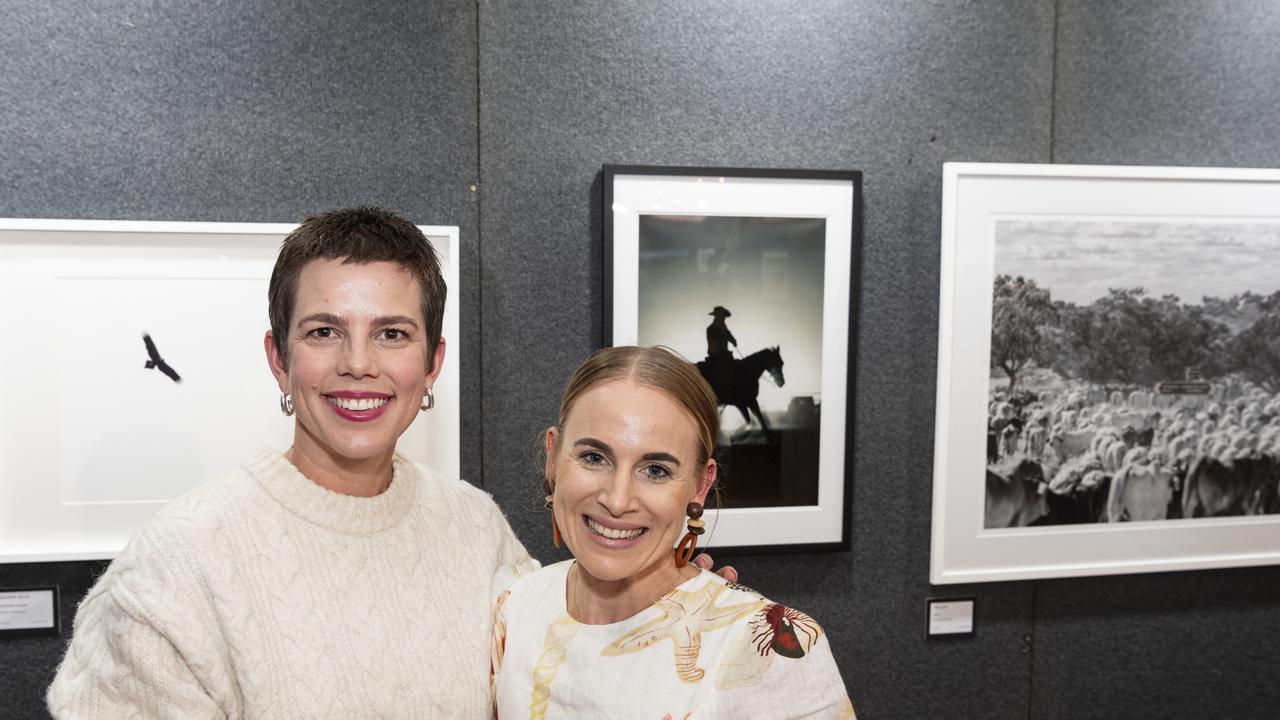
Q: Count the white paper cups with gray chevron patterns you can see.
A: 0